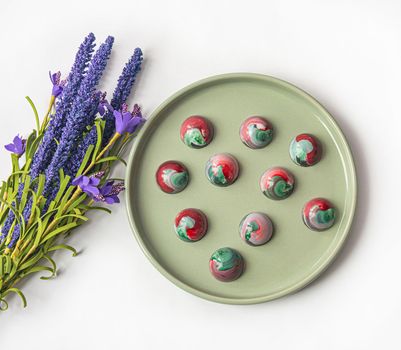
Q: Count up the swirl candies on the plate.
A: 10